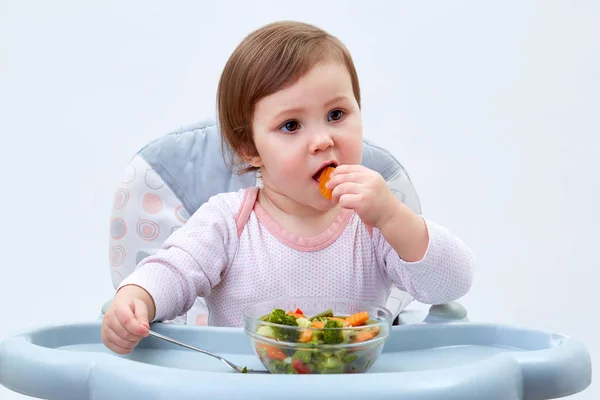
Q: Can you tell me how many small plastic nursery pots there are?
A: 0